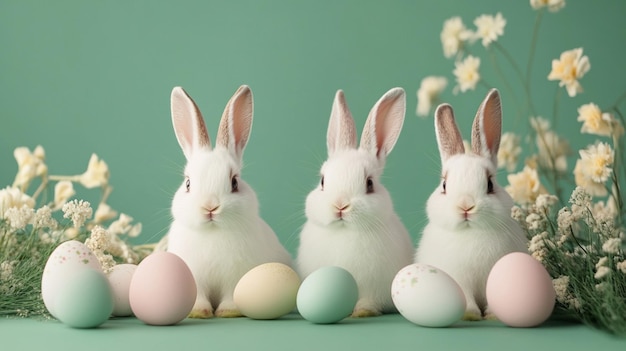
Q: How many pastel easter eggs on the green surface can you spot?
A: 8